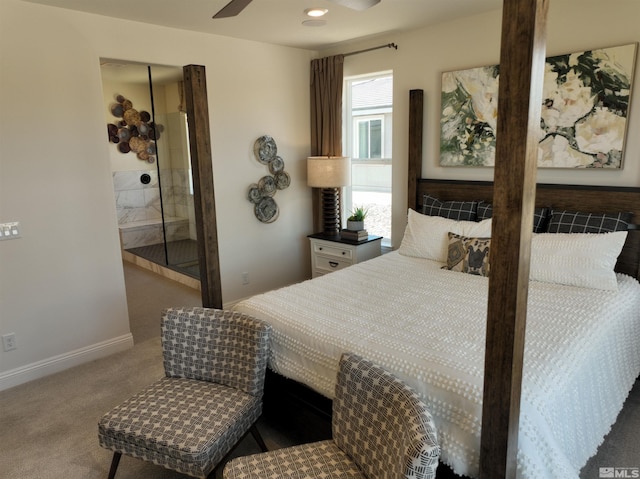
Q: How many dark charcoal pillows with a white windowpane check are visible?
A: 3